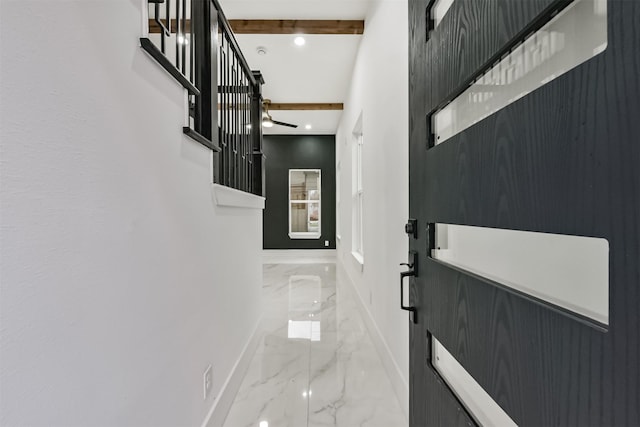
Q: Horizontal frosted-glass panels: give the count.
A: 4